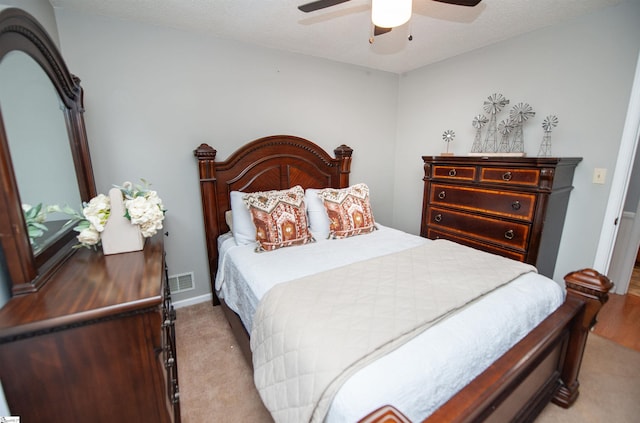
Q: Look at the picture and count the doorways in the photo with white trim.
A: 1